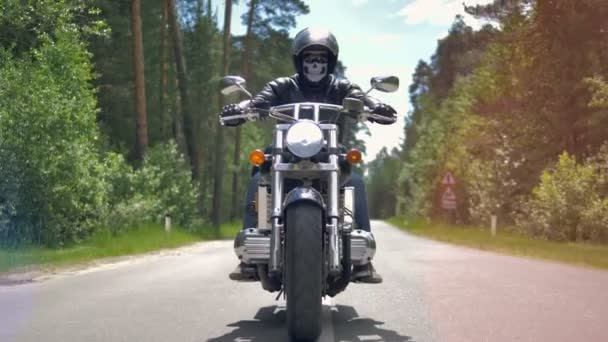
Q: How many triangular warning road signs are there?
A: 2